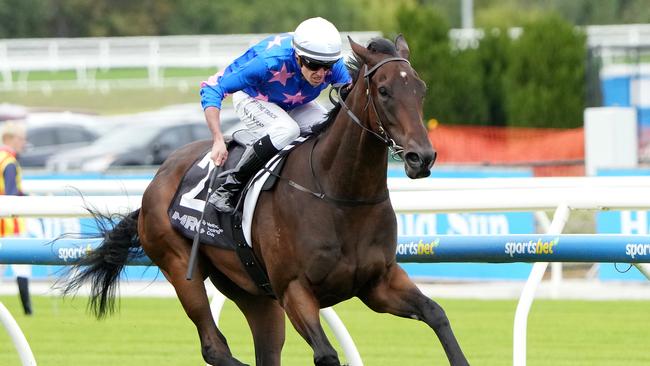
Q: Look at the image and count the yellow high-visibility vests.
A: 1